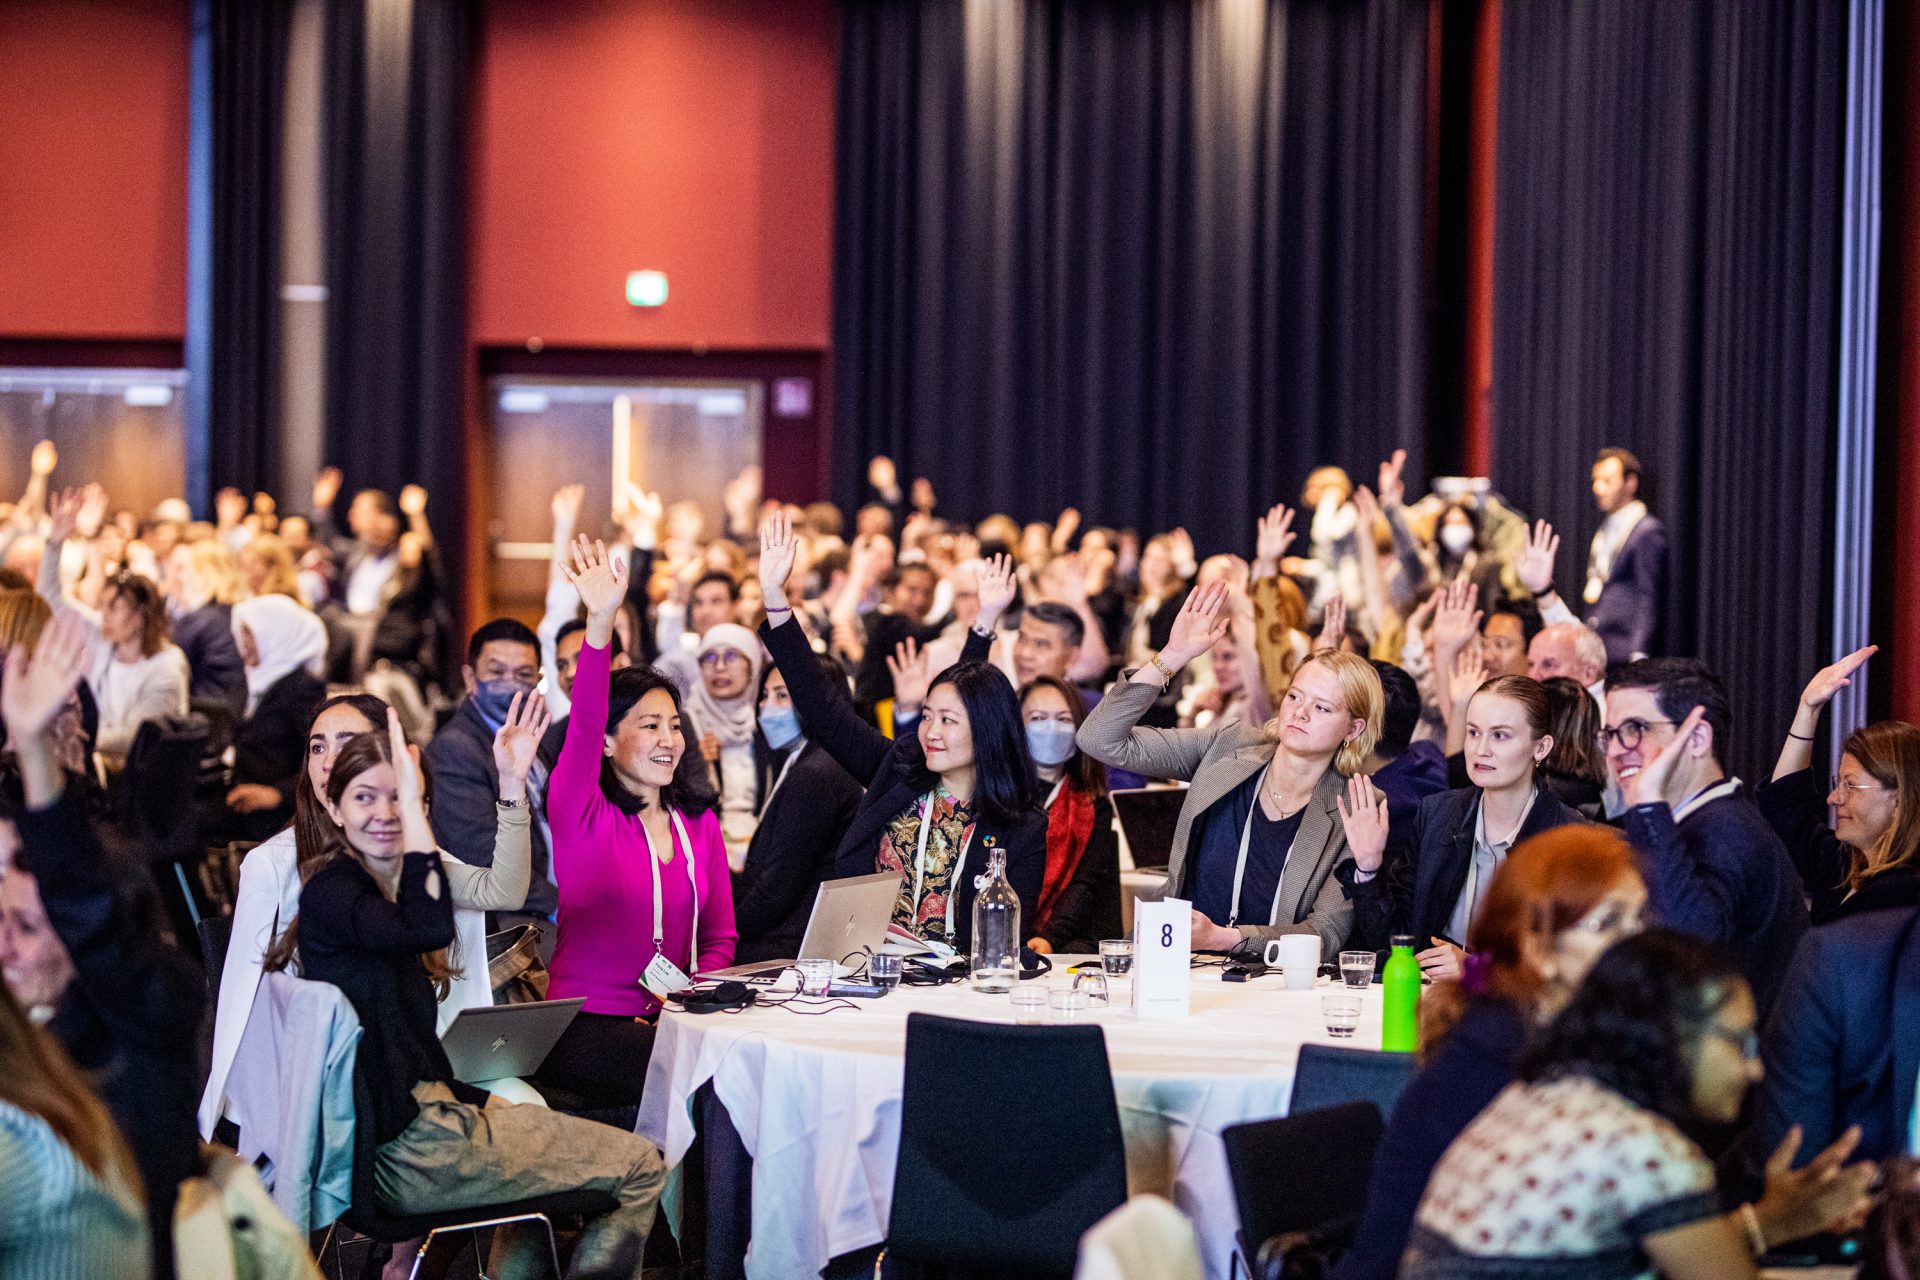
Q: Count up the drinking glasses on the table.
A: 8